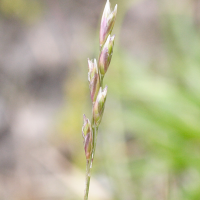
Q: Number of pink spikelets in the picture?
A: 5